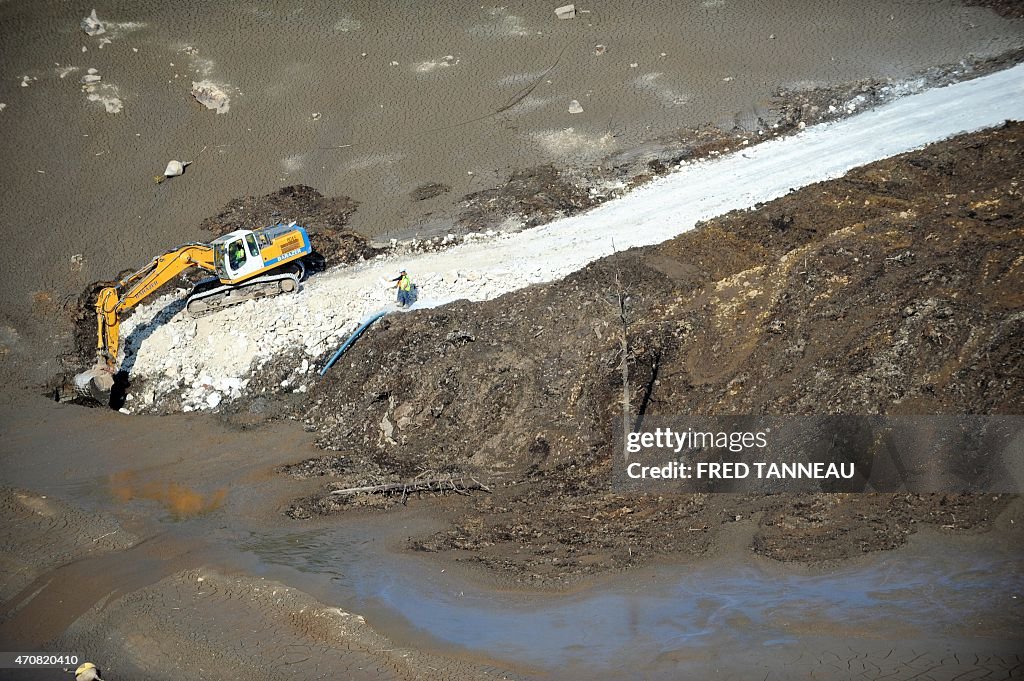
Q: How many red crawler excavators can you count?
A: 0